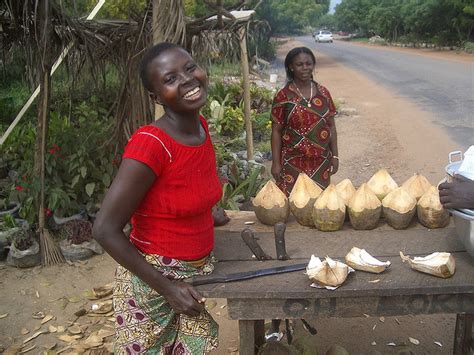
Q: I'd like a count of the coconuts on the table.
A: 9